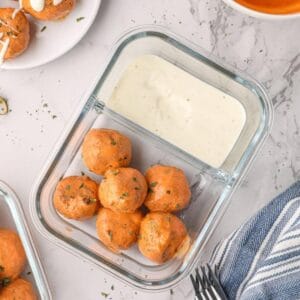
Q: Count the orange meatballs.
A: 10